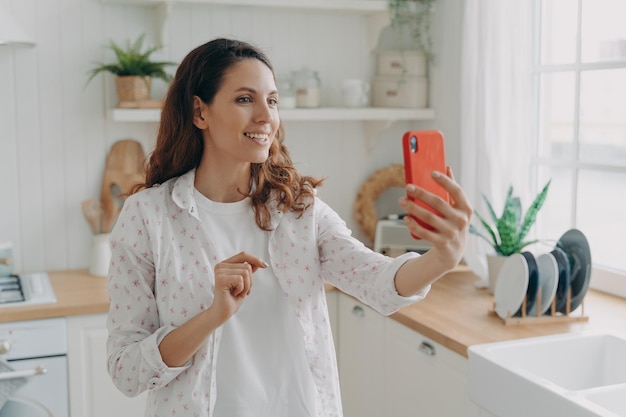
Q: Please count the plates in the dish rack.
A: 5